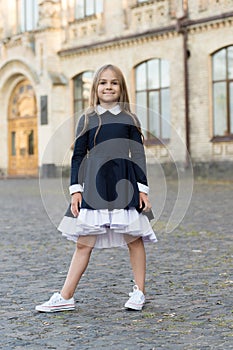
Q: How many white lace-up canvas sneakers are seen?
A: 2